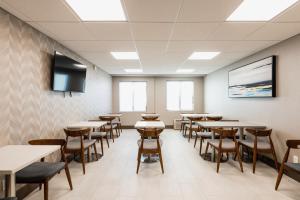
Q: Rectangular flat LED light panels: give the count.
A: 6